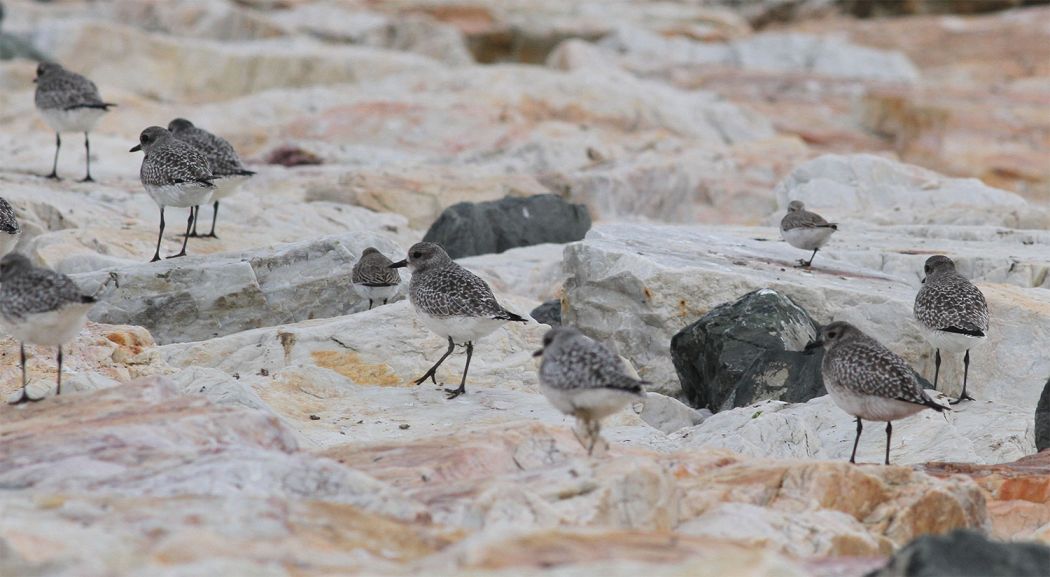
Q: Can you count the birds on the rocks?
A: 11